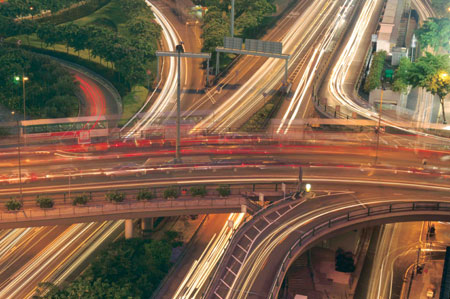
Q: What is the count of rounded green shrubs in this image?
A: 8